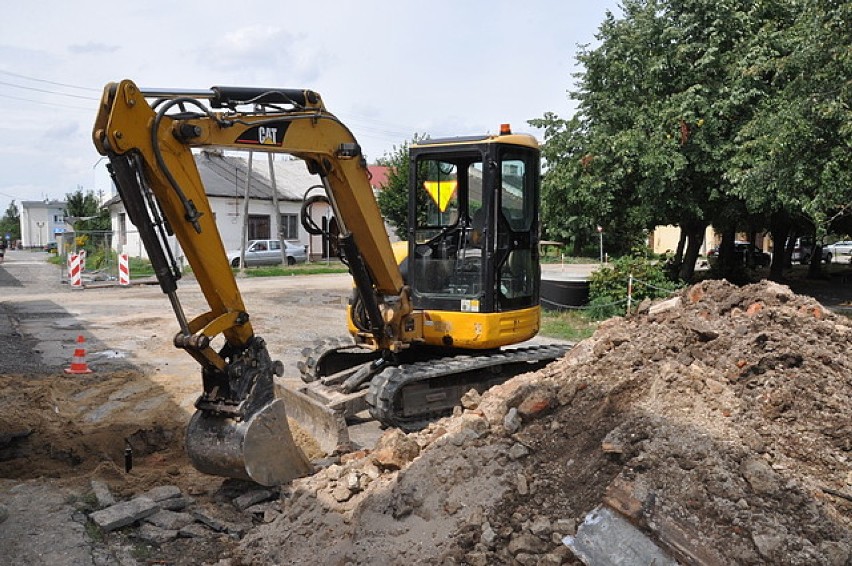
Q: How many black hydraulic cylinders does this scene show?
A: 3